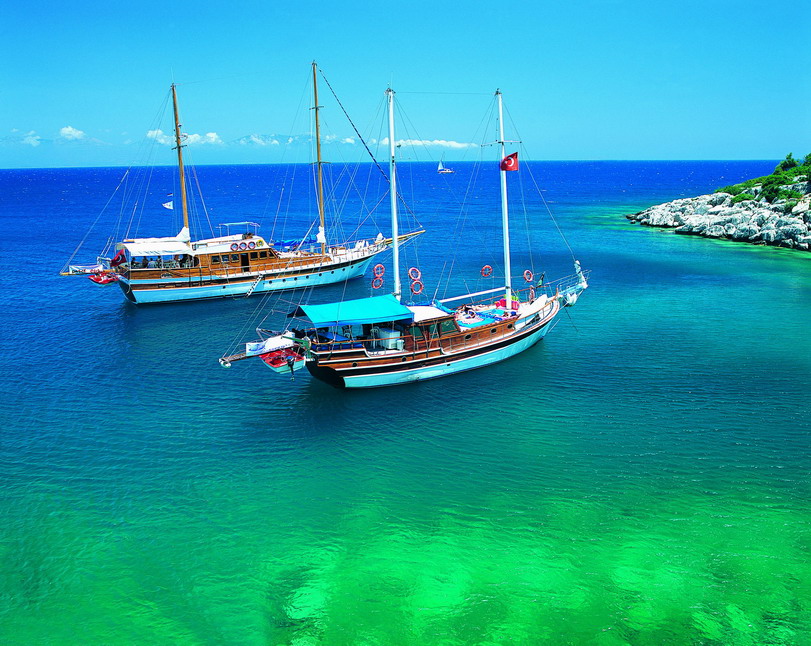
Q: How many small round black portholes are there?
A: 14